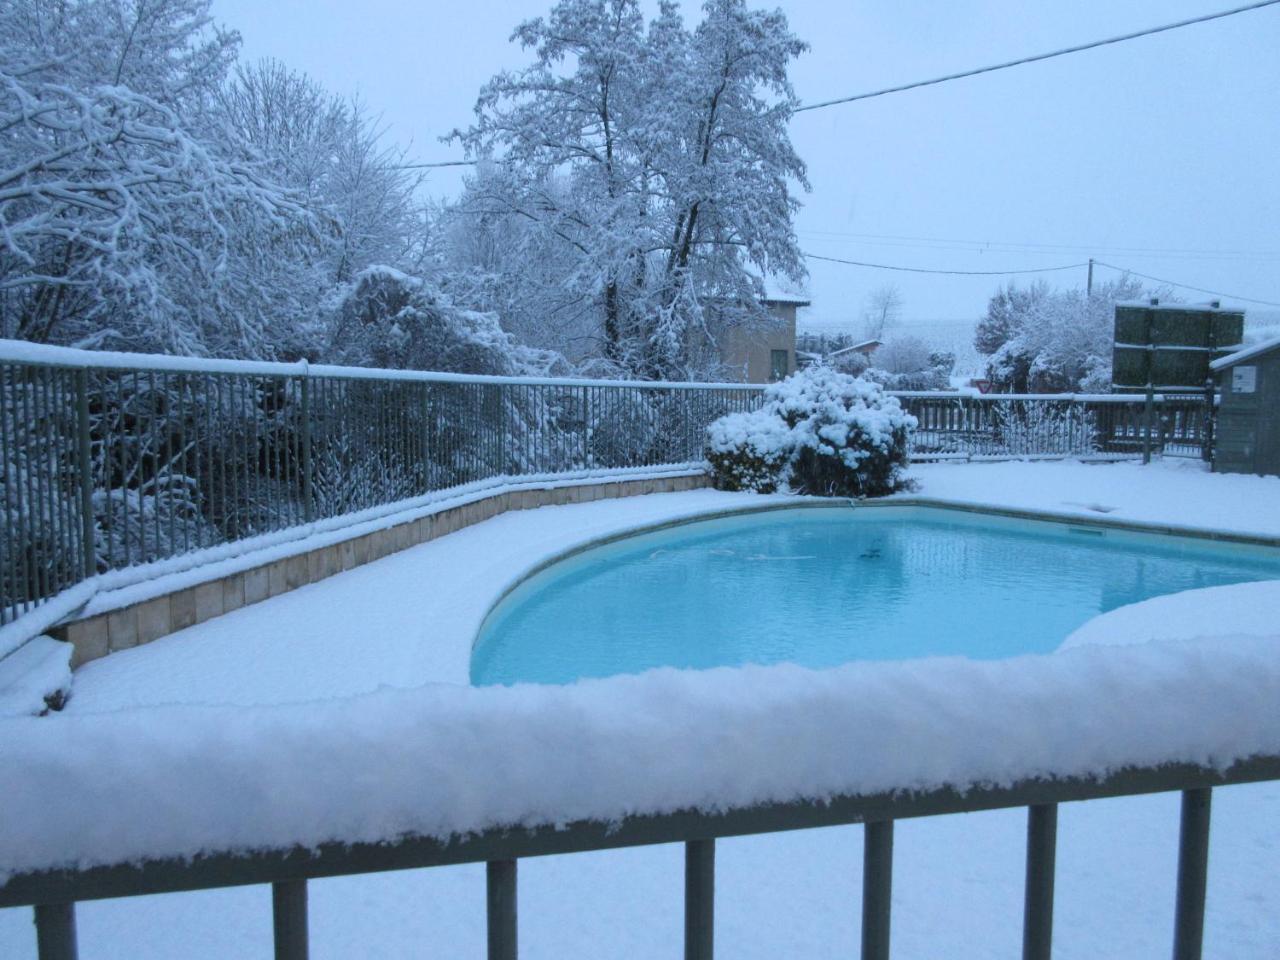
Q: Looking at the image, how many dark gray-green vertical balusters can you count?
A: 7